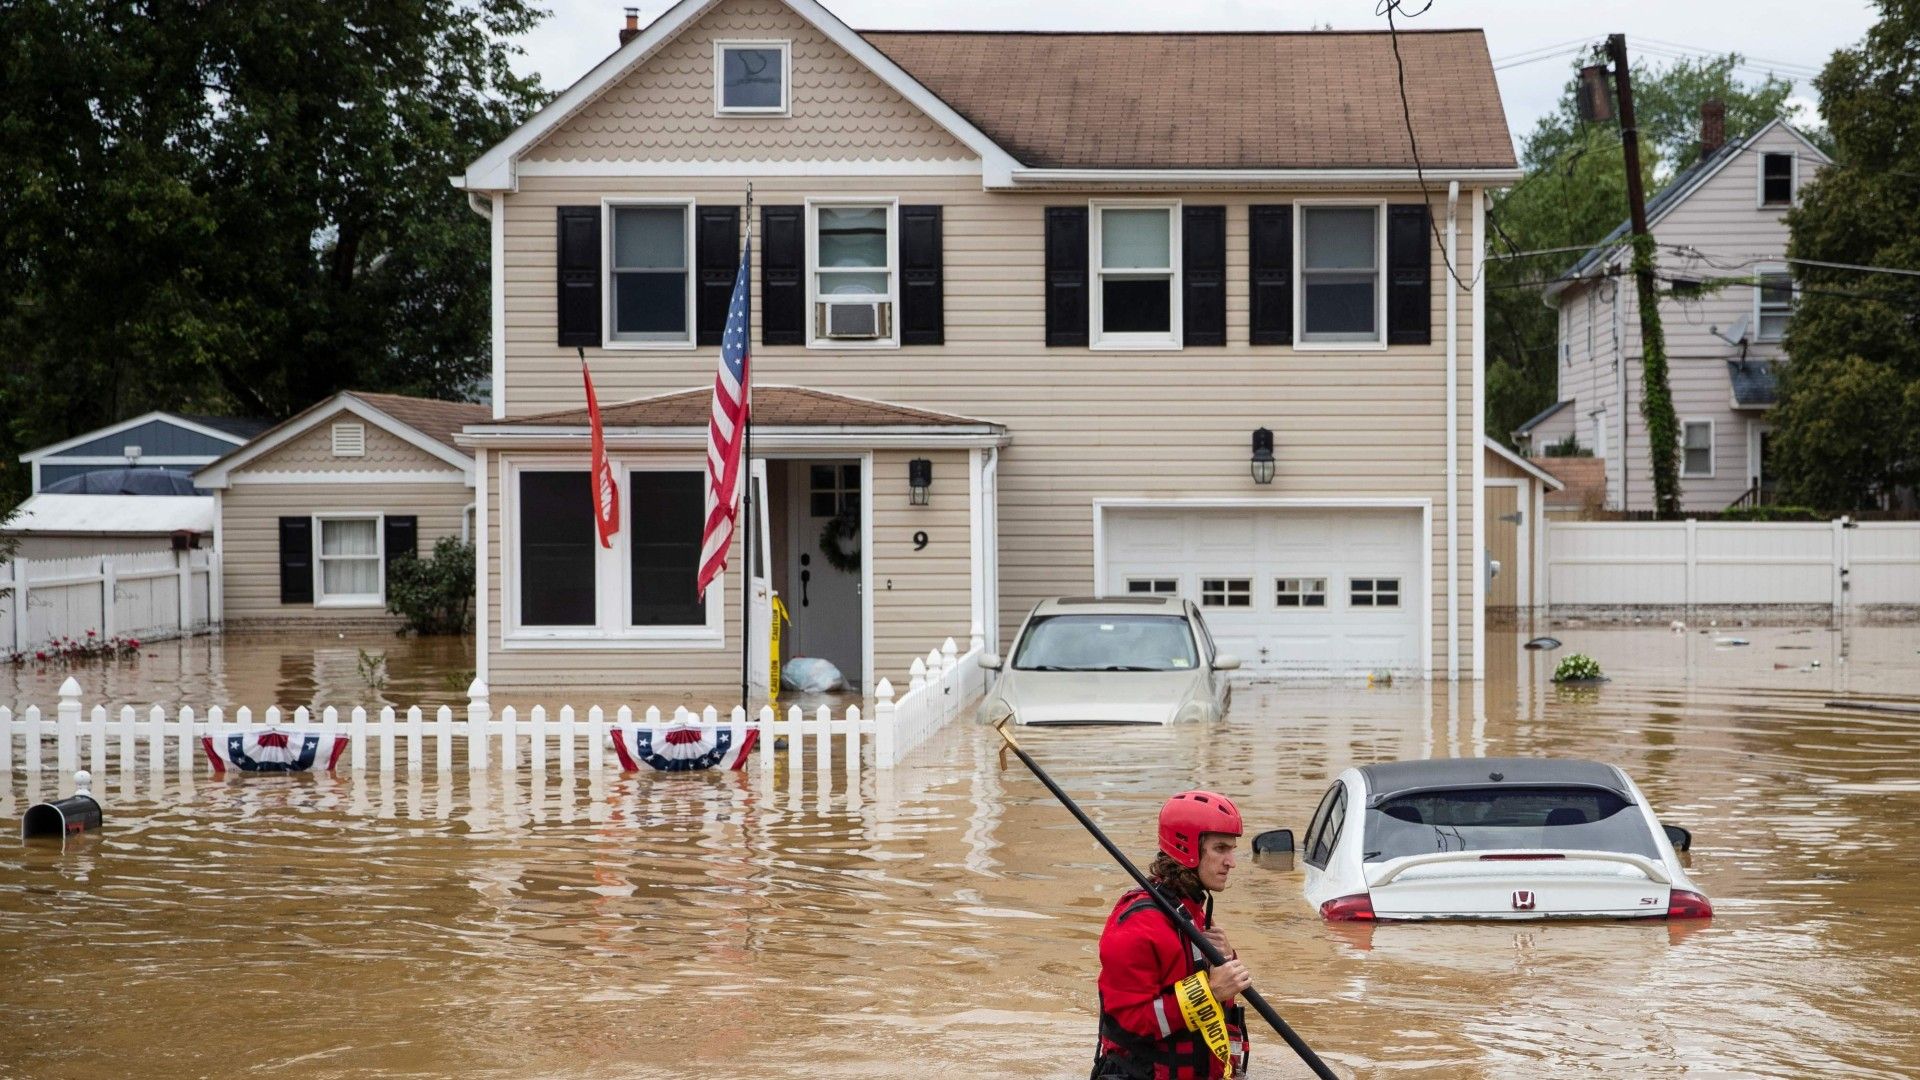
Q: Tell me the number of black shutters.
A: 10